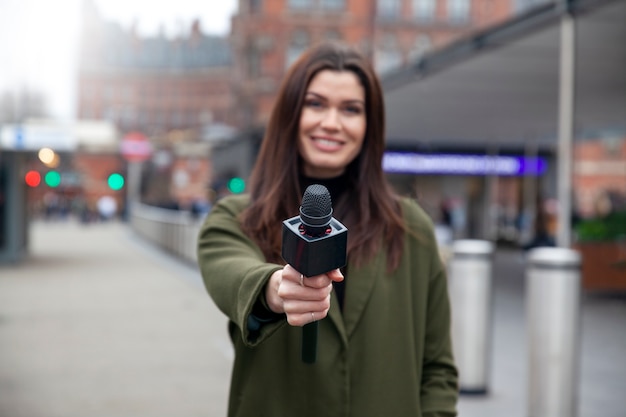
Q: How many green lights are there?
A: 3